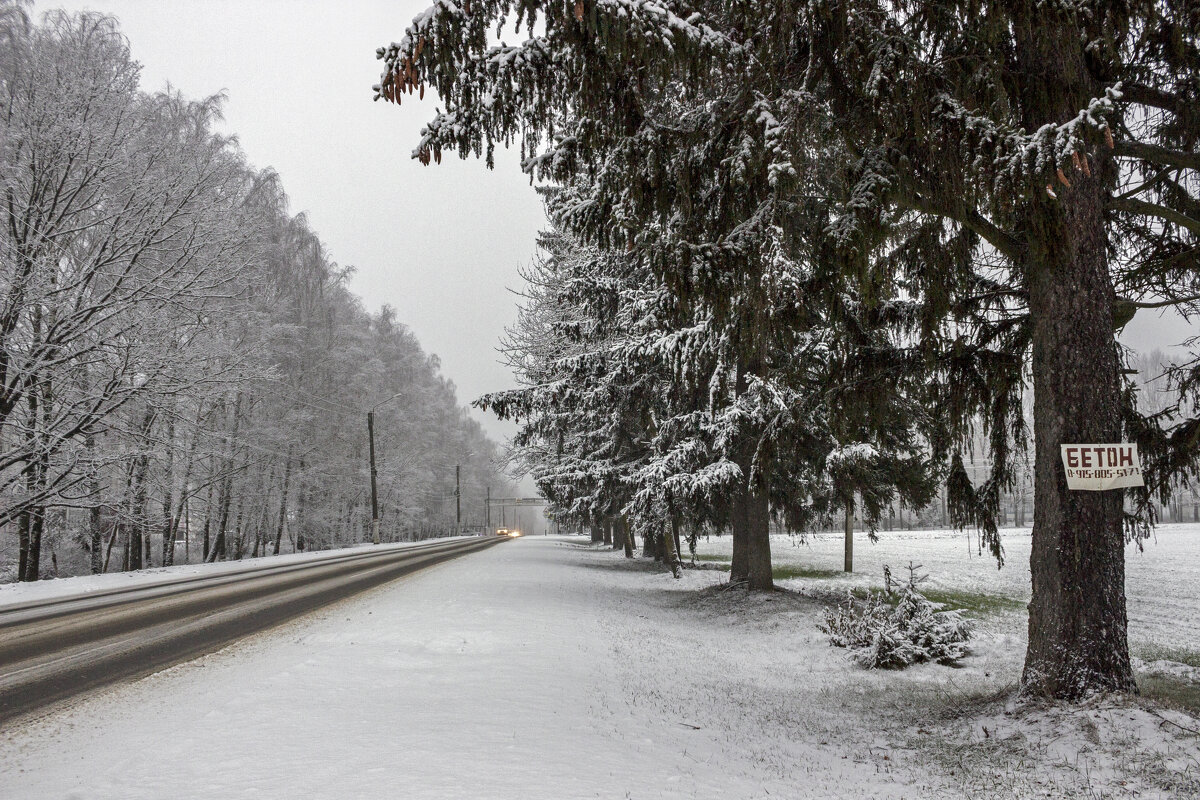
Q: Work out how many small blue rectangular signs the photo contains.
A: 0